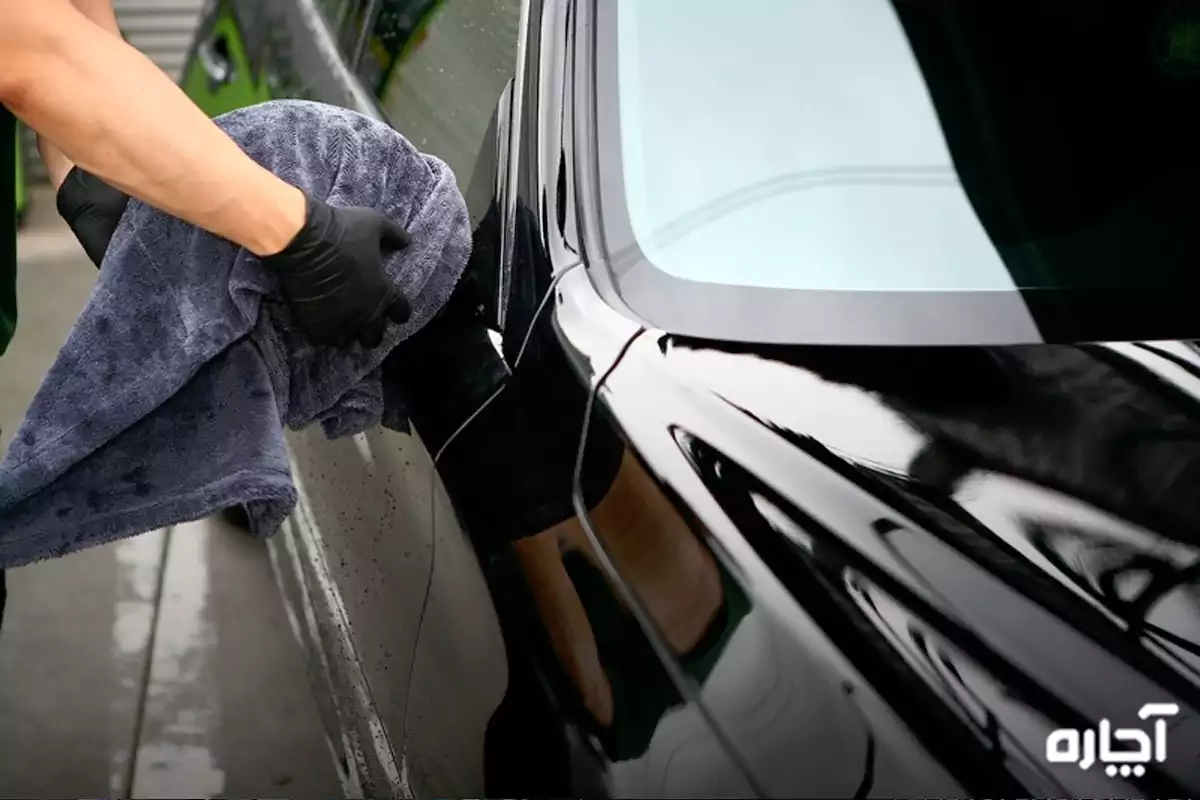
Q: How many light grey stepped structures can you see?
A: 1